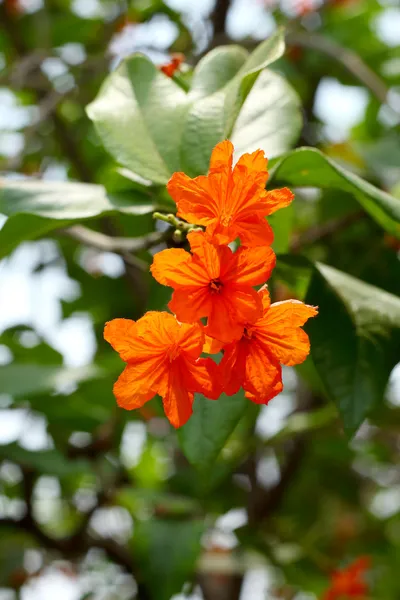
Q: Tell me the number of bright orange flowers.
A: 4